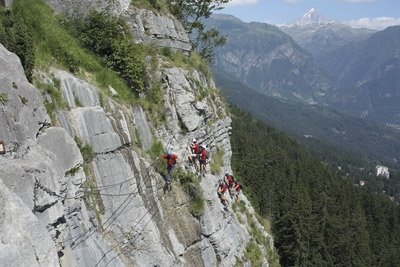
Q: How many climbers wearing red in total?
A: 6